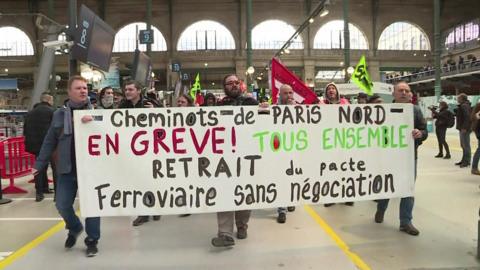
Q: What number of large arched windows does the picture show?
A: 7